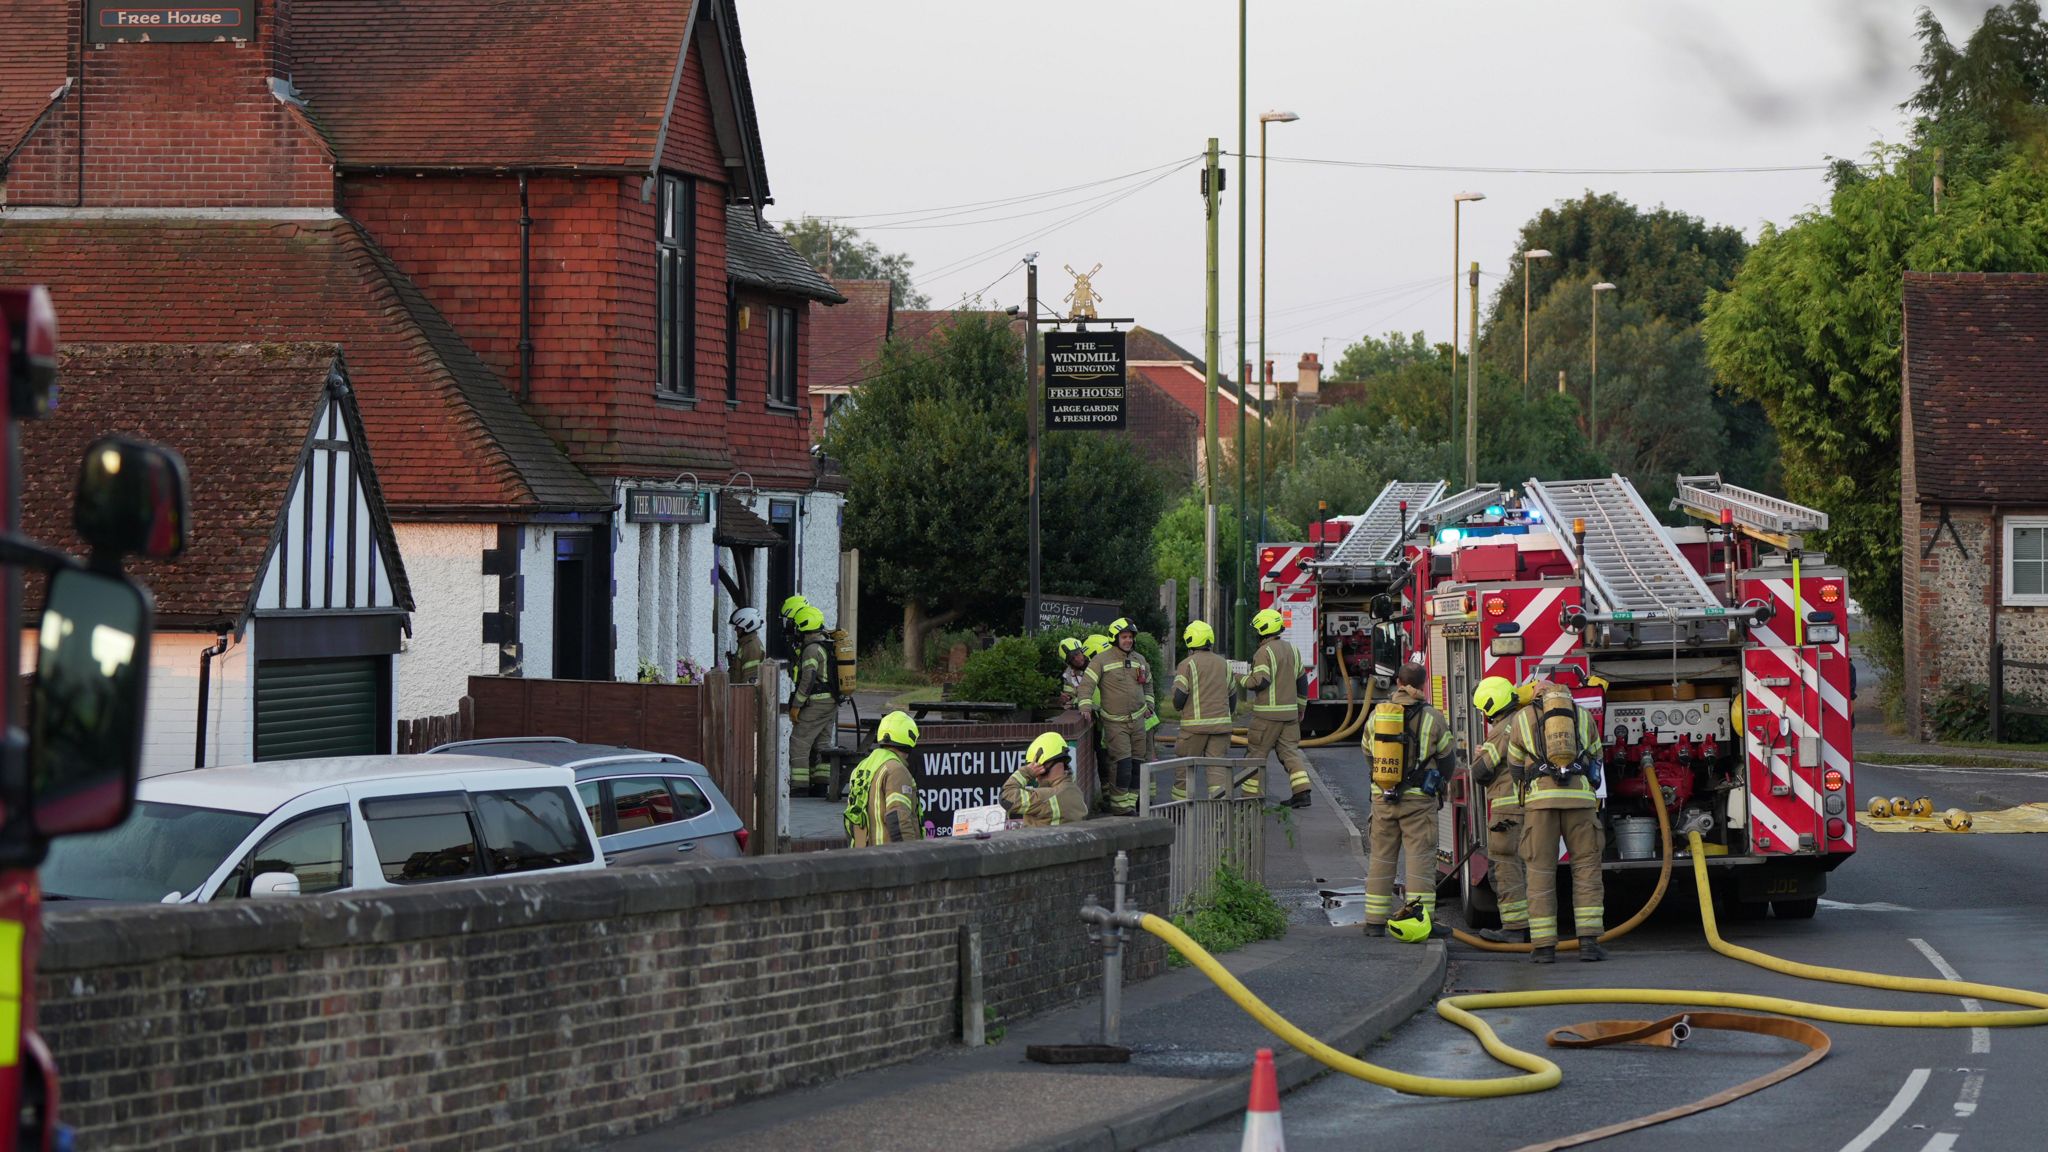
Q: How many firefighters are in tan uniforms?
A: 13